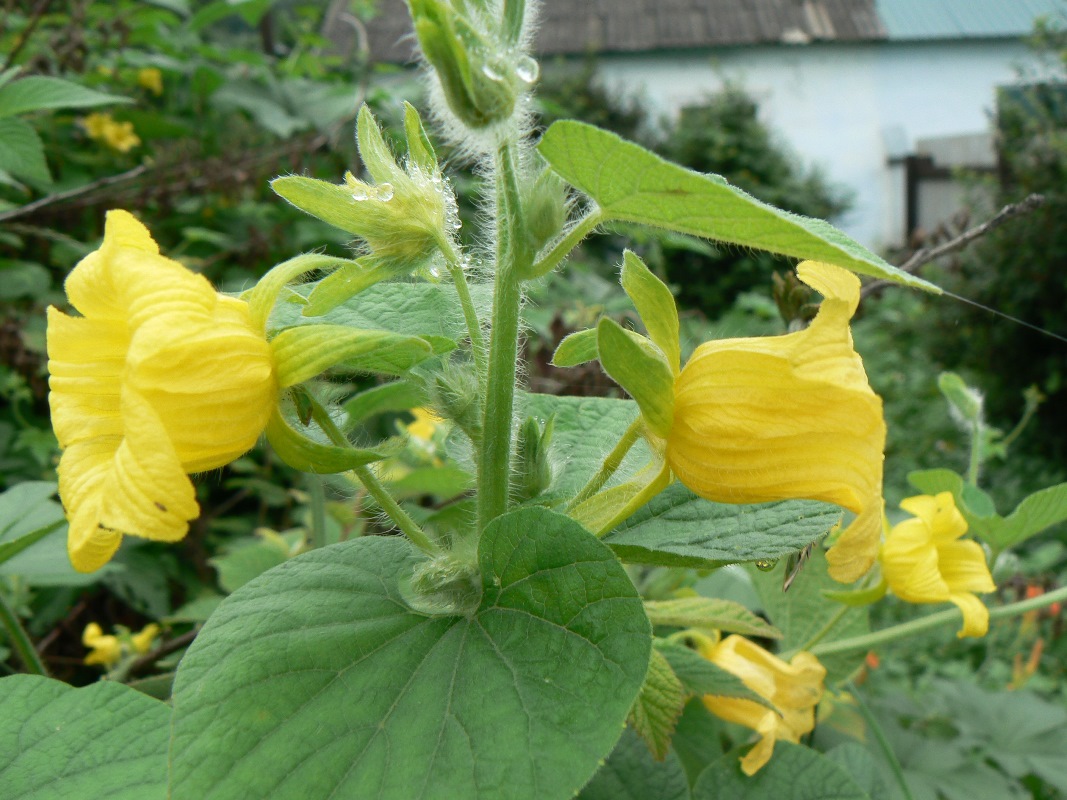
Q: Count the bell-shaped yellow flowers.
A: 4